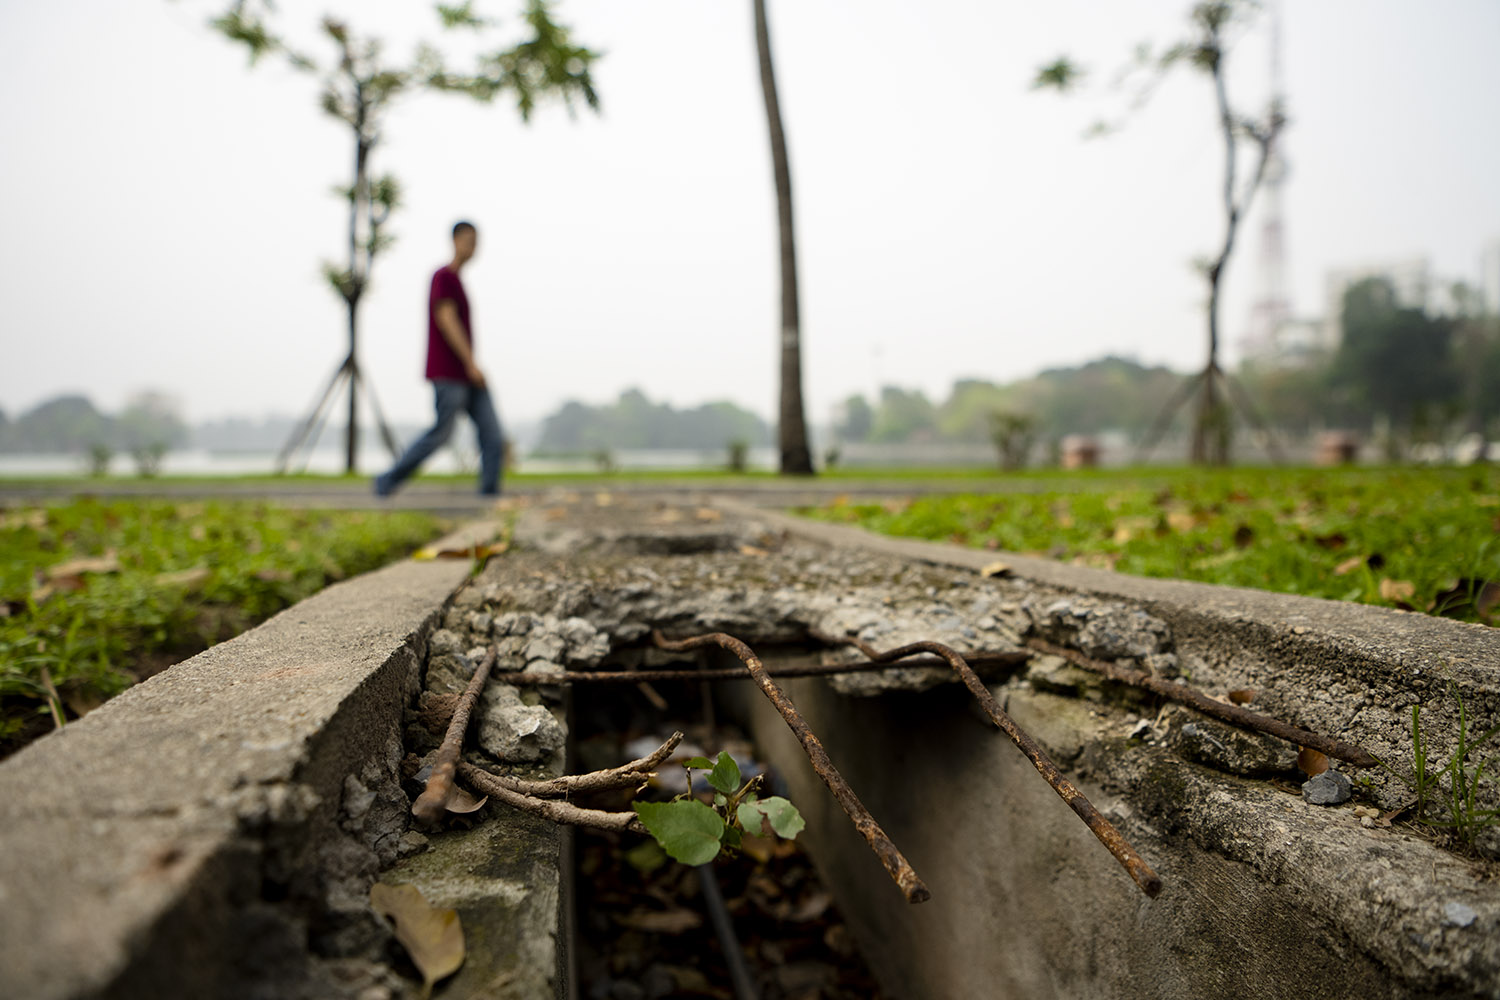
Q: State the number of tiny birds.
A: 0